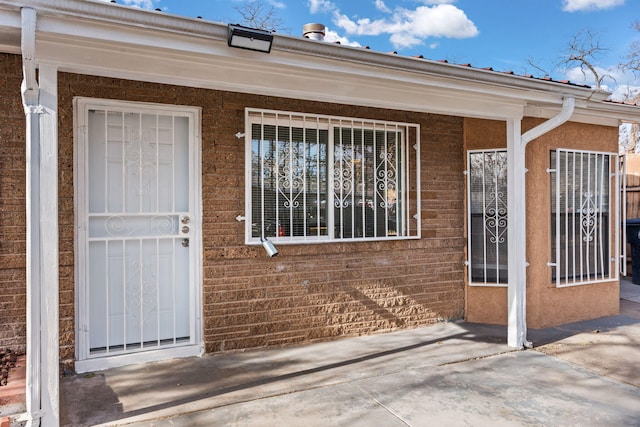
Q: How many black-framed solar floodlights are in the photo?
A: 1